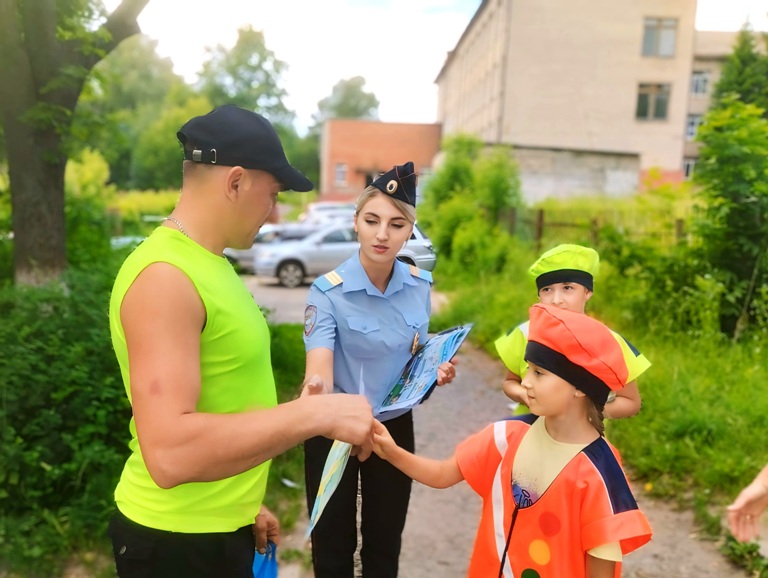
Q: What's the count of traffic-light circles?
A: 3